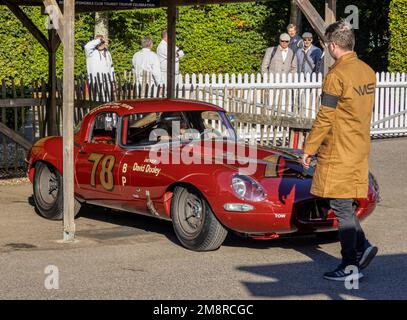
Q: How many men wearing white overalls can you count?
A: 3